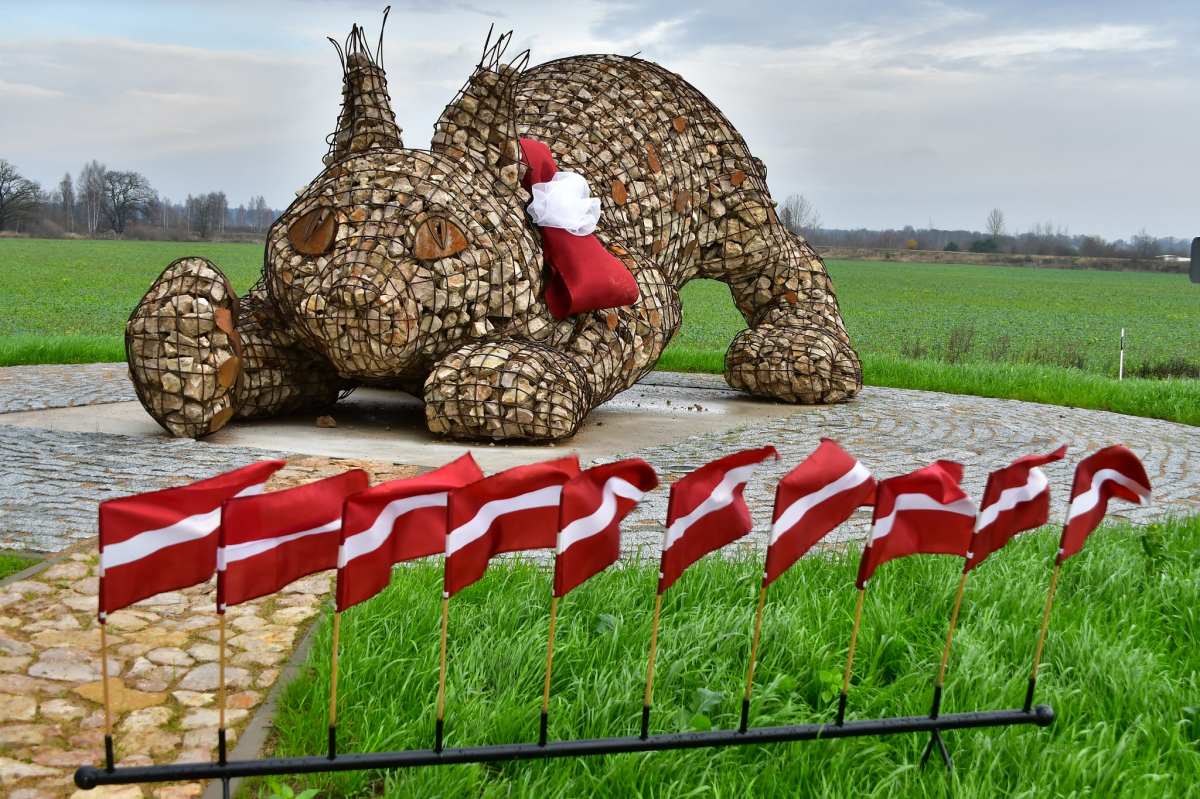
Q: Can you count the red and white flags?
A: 10